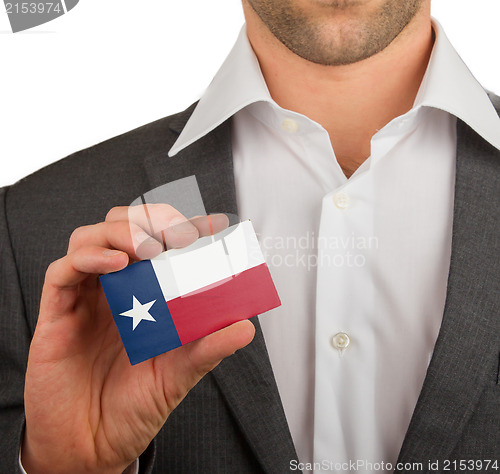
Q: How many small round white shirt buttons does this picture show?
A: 3